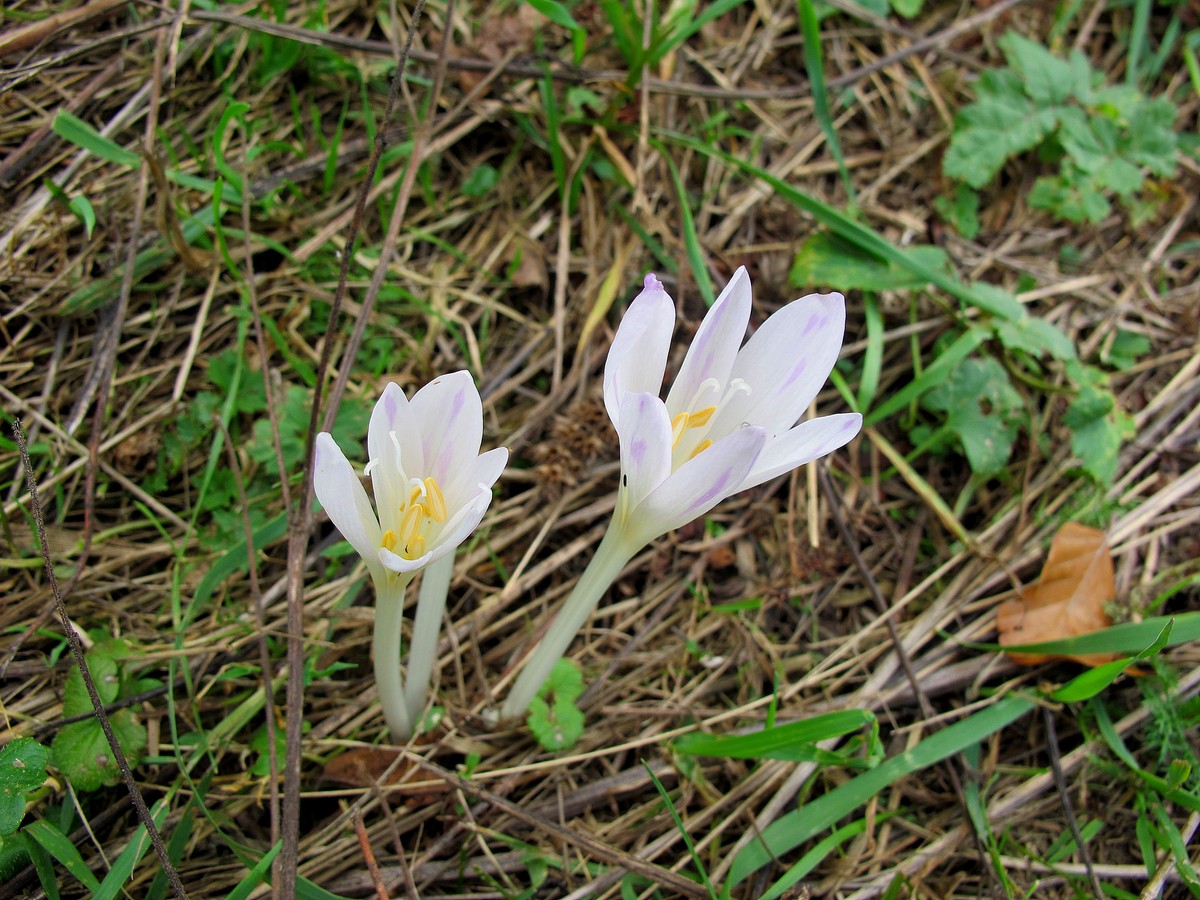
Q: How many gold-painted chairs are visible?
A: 0